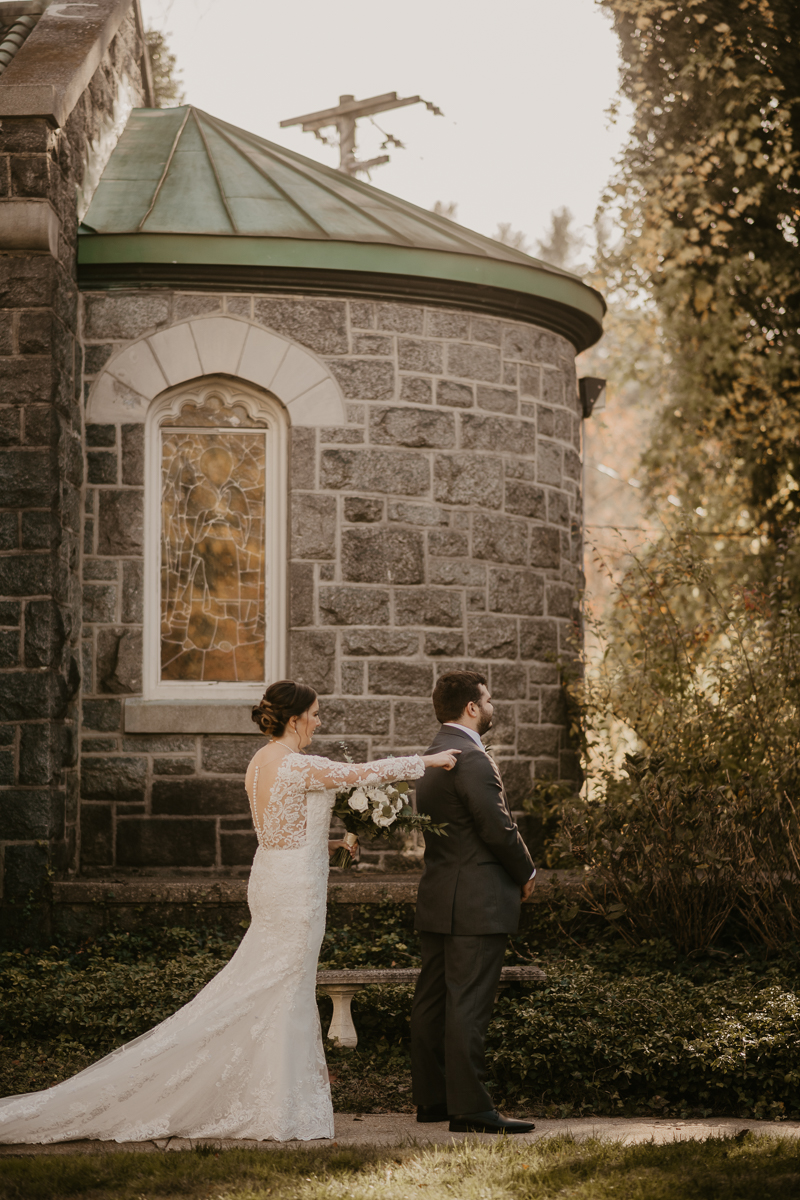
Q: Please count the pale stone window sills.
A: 1